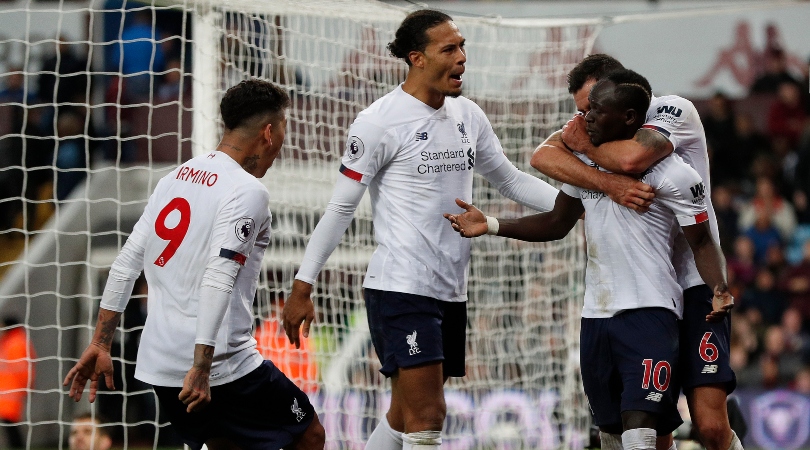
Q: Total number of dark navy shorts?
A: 4